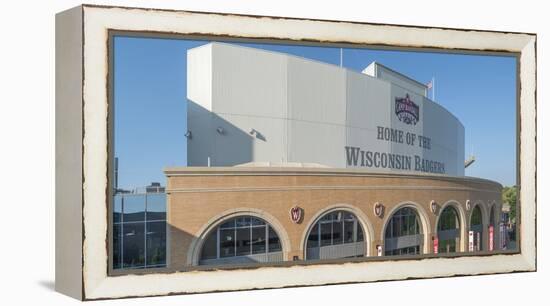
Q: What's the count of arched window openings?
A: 6